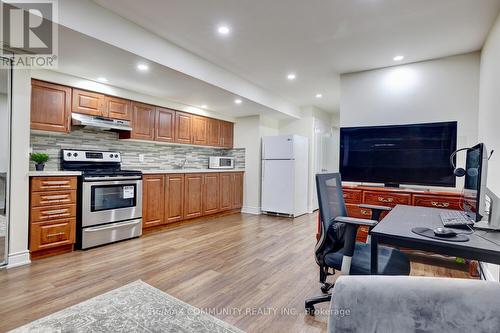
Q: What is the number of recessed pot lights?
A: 8